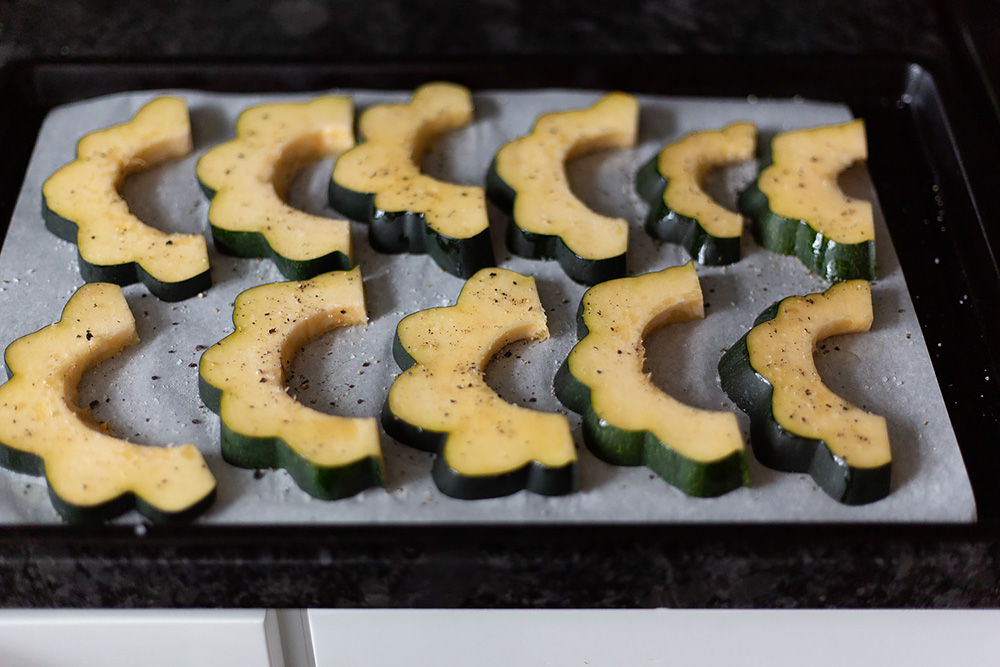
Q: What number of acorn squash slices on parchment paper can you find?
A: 11